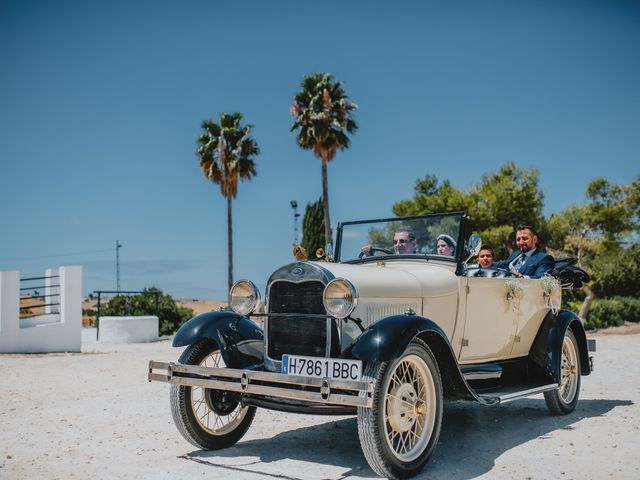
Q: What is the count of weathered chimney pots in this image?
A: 0